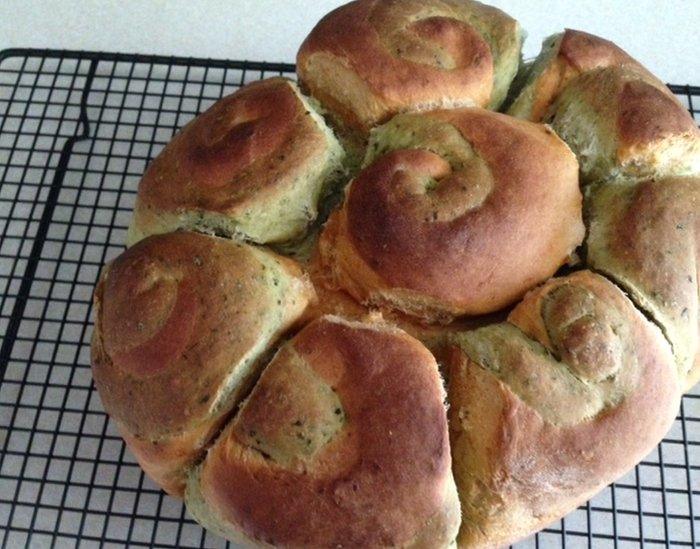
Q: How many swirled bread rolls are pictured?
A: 8